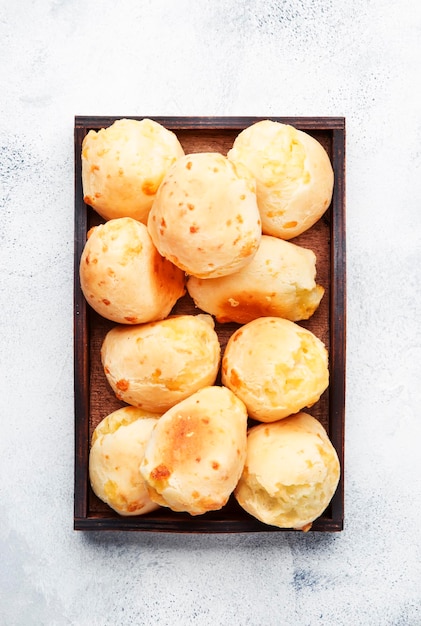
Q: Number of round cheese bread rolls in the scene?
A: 10